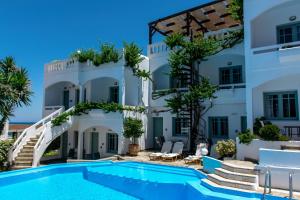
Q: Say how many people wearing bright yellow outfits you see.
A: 0